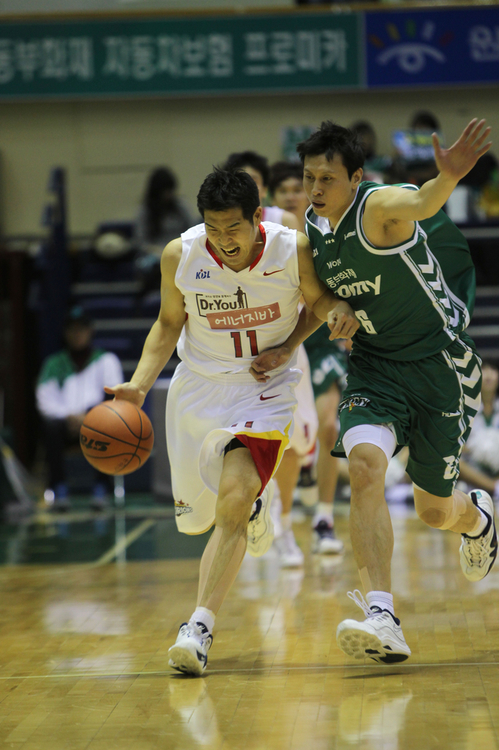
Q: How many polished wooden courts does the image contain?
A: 1